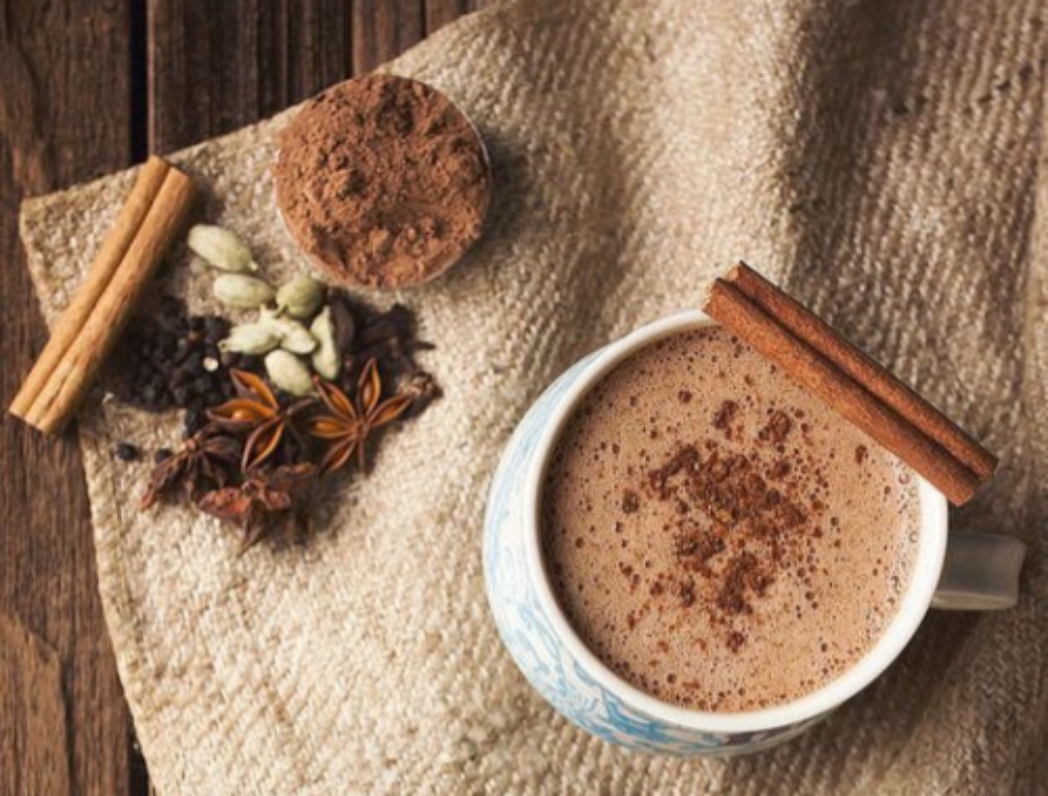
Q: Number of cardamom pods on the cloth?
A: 7